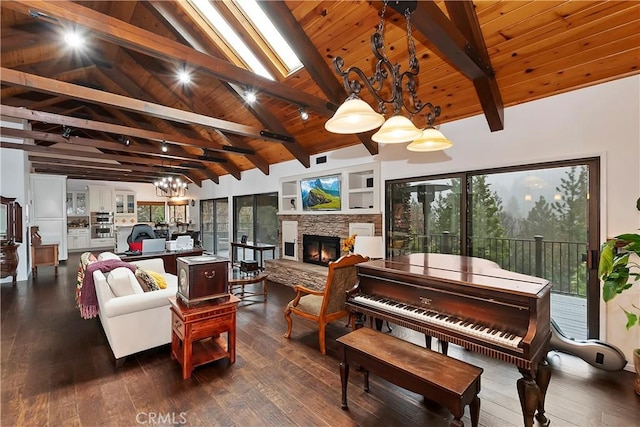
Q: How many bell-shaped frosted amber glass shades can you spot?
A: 3